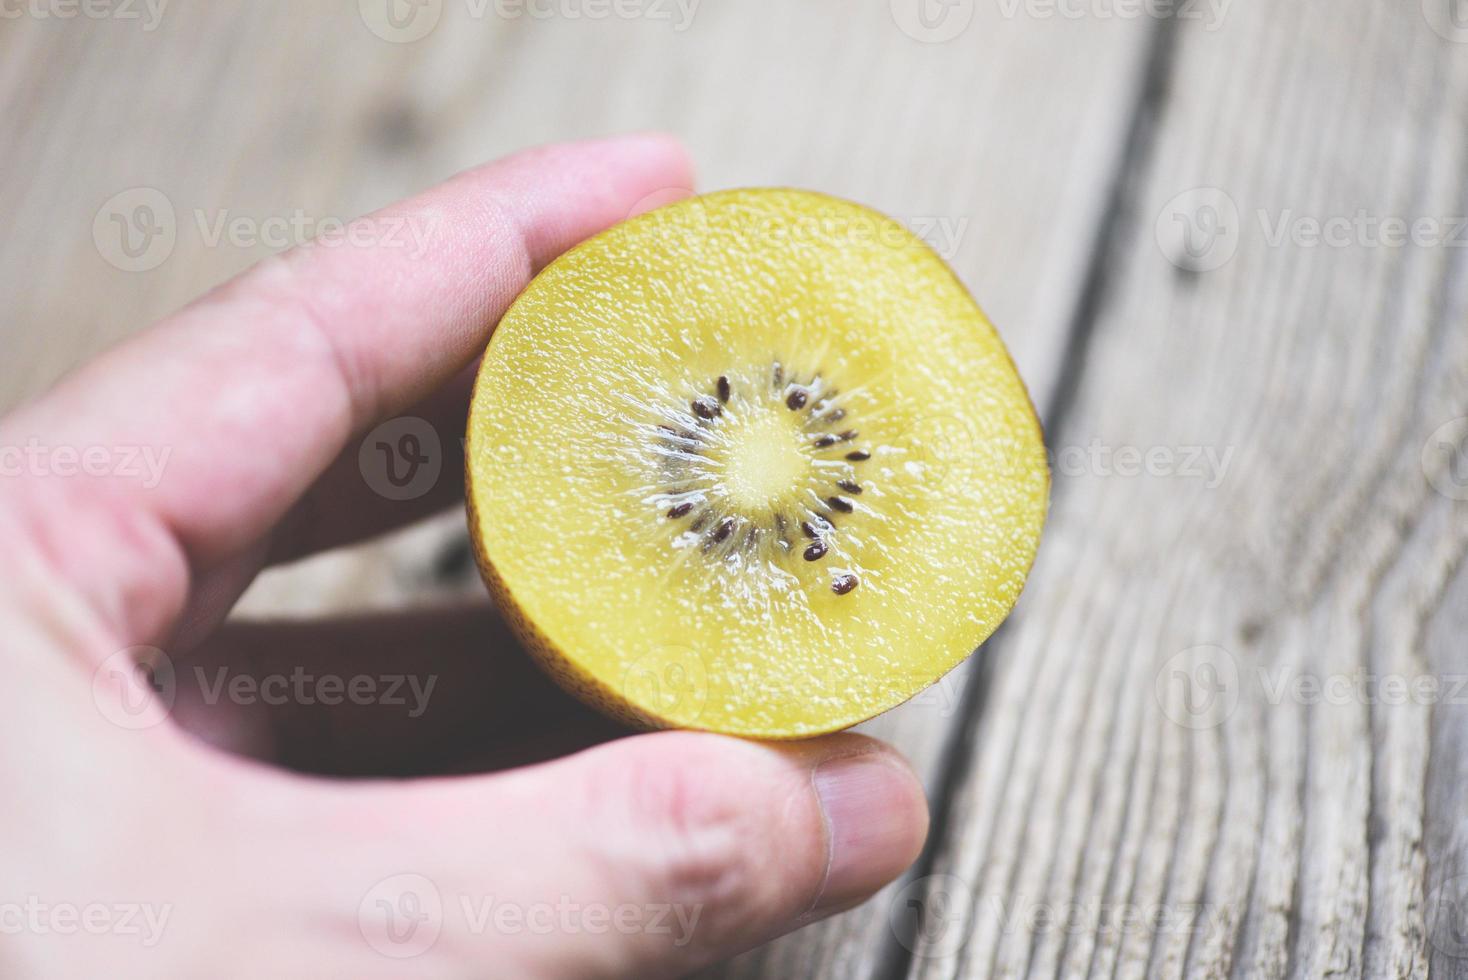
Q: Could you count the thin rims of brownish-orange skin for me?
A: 1